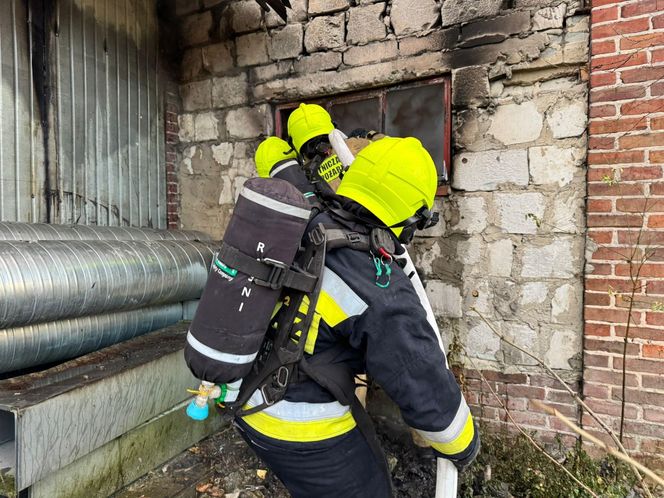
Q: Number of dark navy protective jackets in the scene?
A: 1